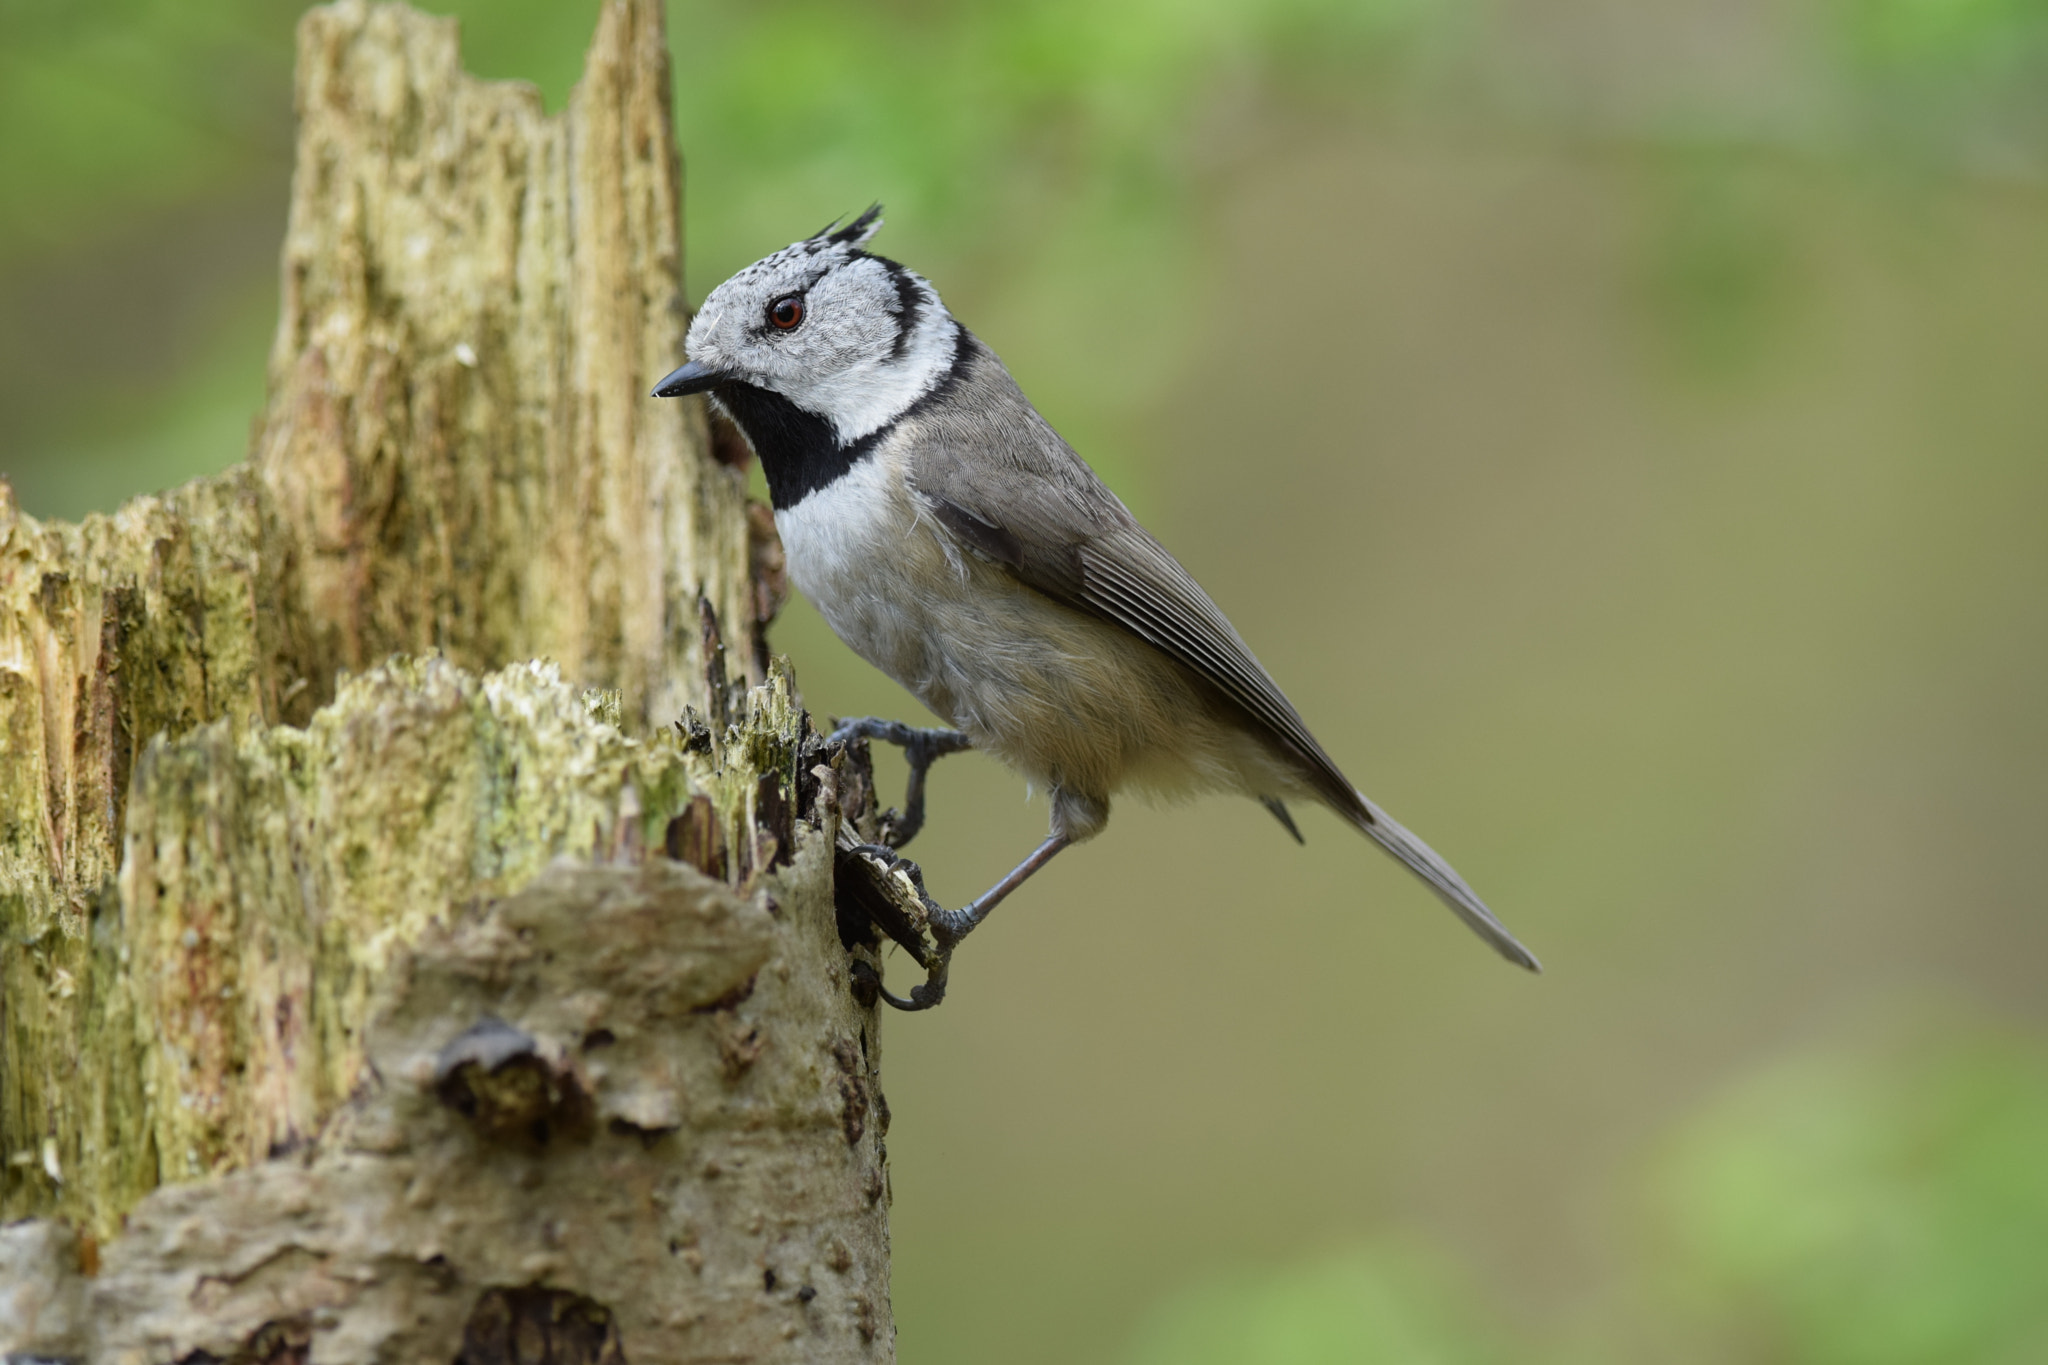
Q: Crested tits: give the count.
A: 1